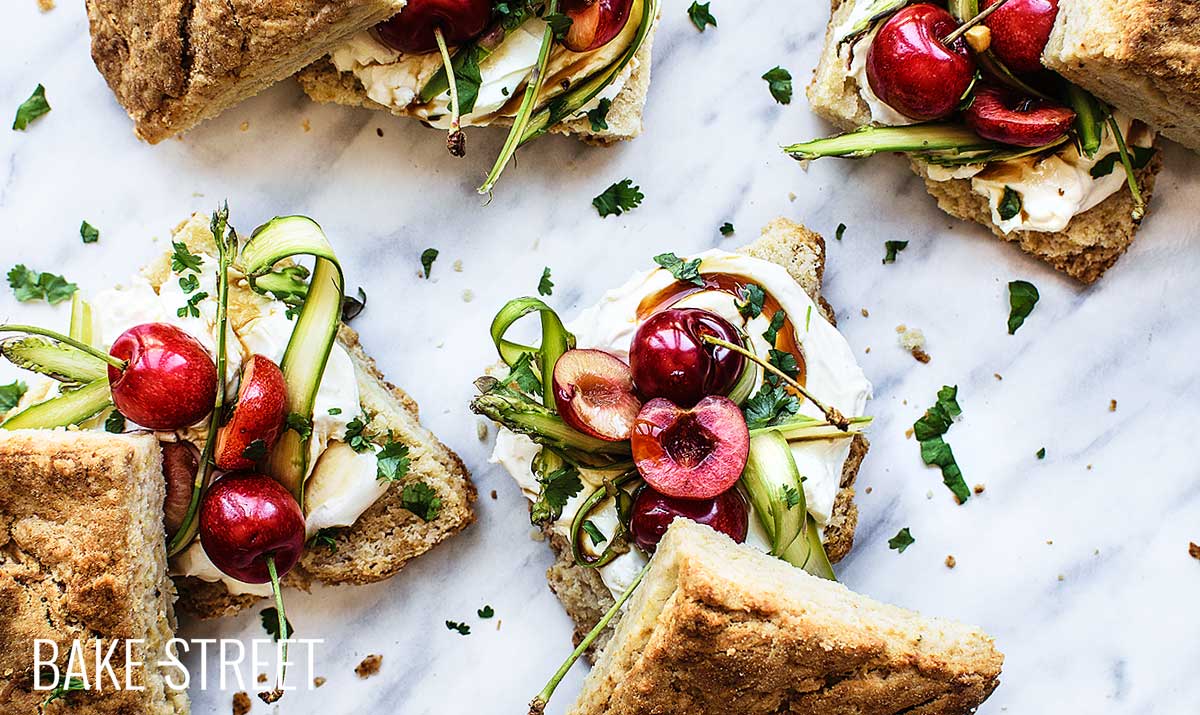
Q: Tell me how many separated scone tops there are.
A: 4